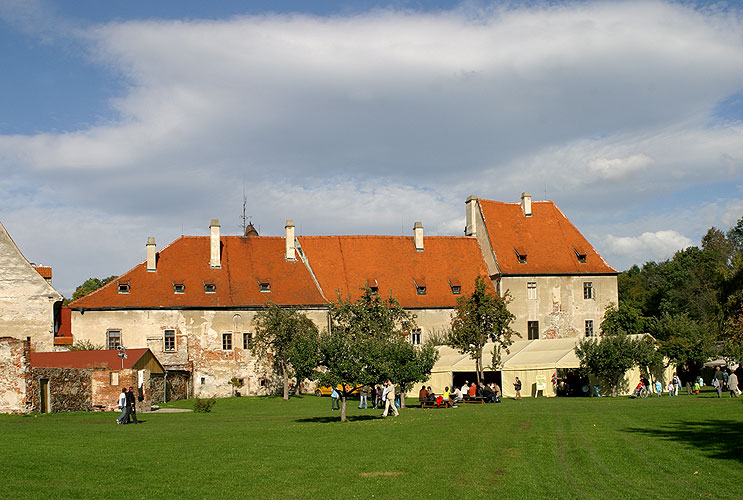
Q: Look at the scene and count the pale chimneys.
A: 6